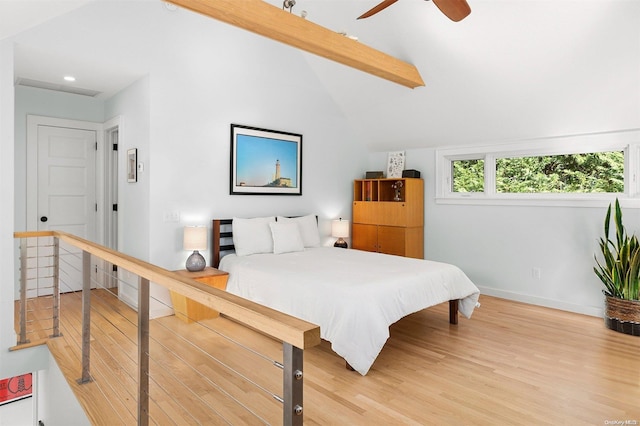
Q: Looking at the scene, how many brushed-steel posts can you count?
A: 5